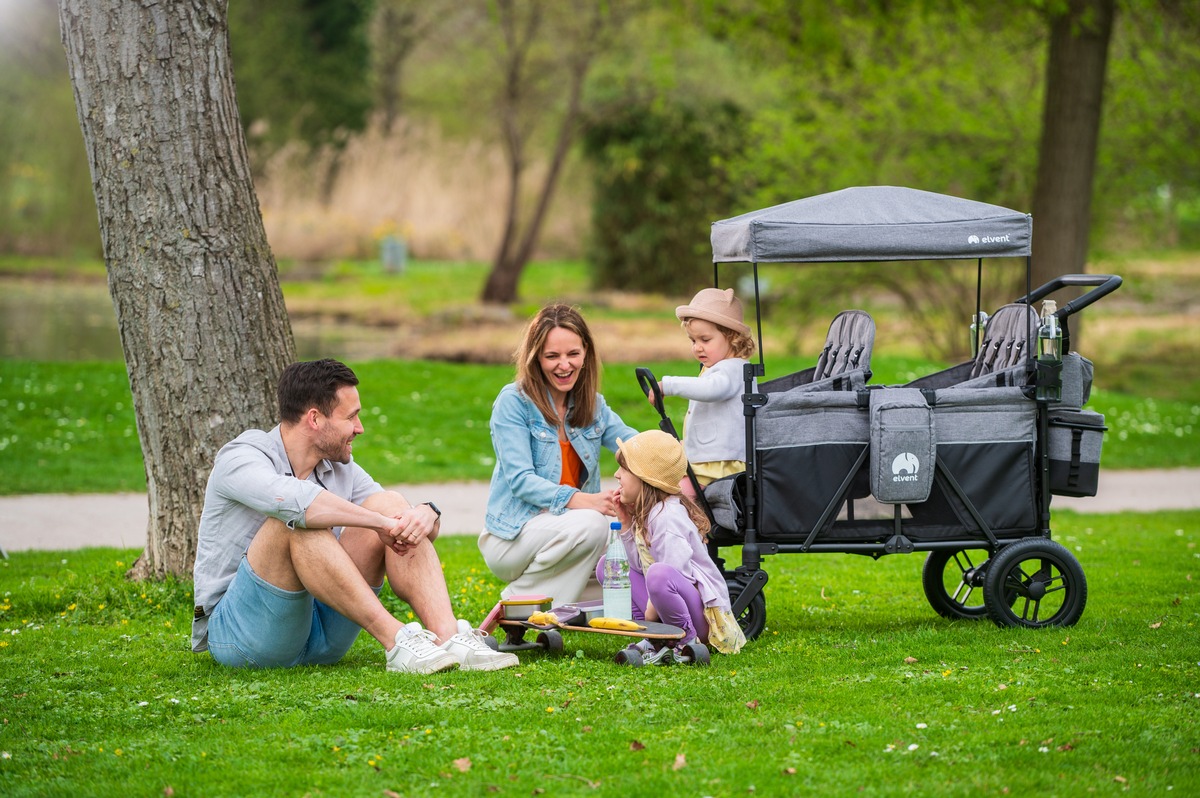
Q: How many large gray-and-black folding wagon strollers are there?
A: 1